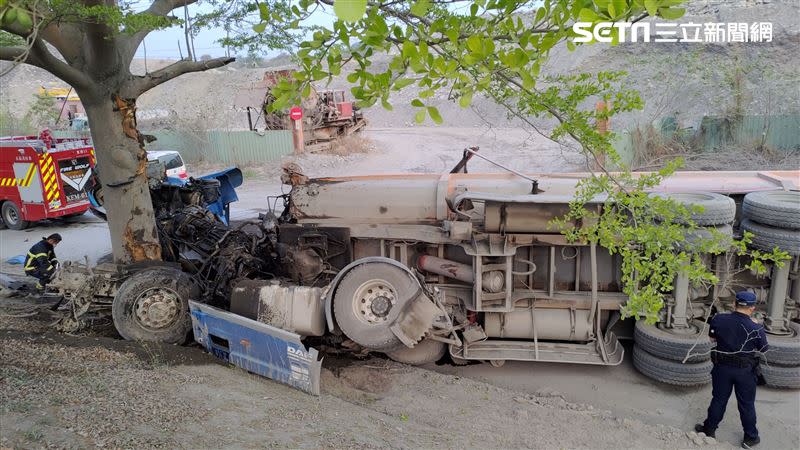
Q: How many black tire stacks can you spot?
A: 4